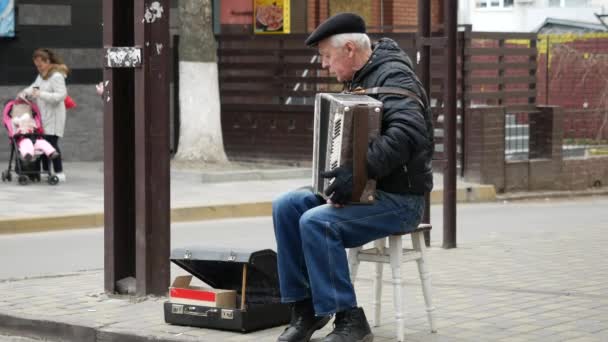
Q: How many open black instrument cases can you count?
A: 1